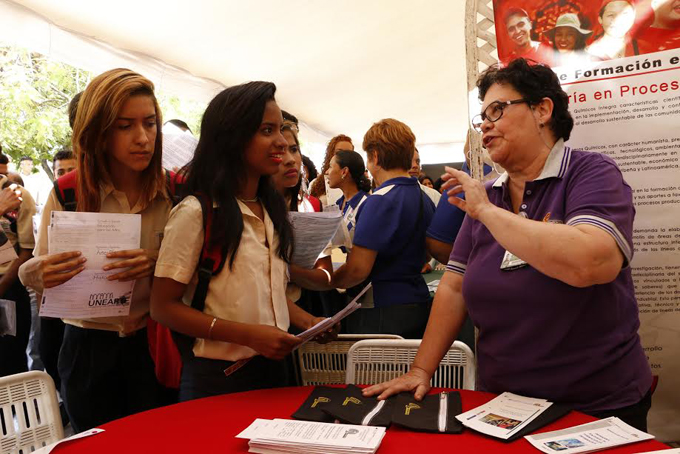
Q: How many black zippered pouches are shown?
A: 3